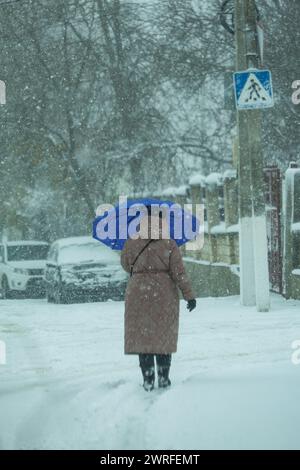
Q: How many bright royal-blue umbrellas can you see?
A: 1